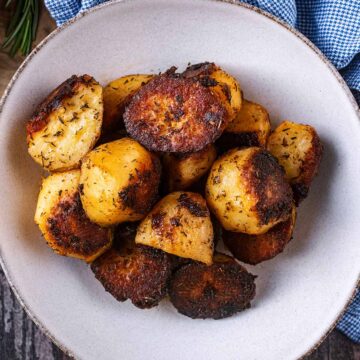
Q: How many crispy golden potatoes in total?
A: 14